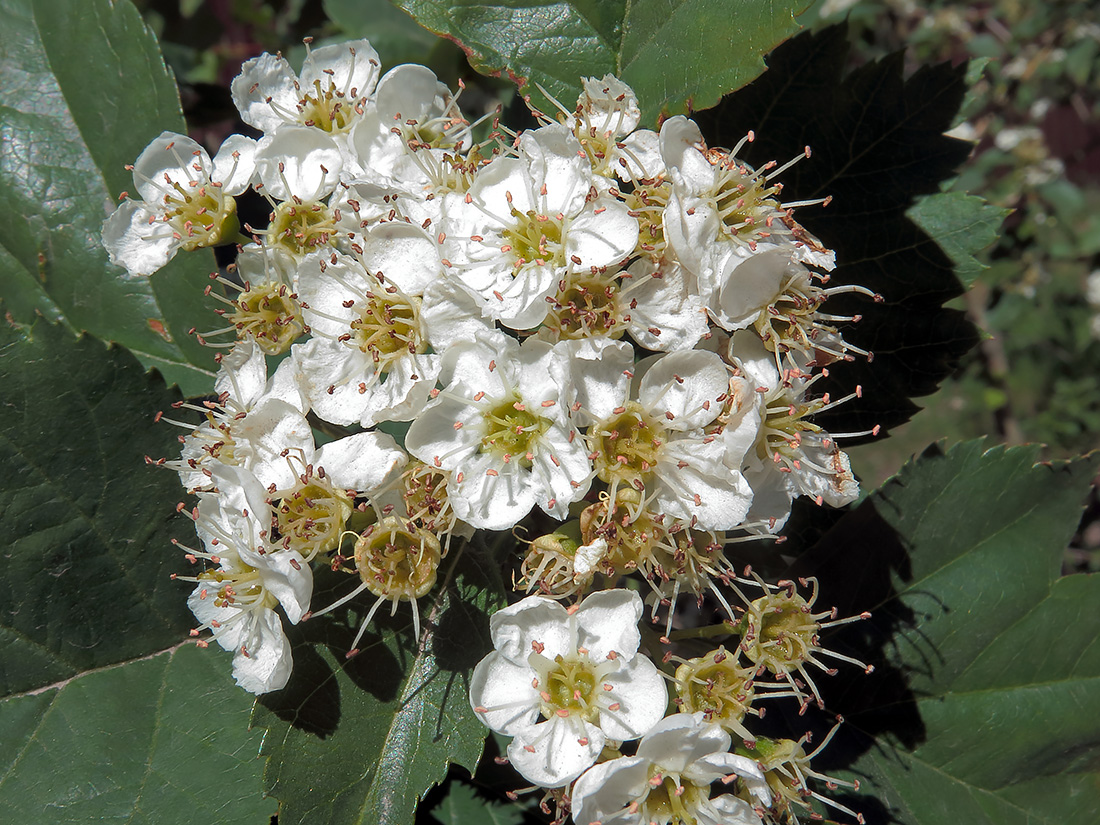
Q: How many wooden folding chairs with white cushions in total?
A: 0